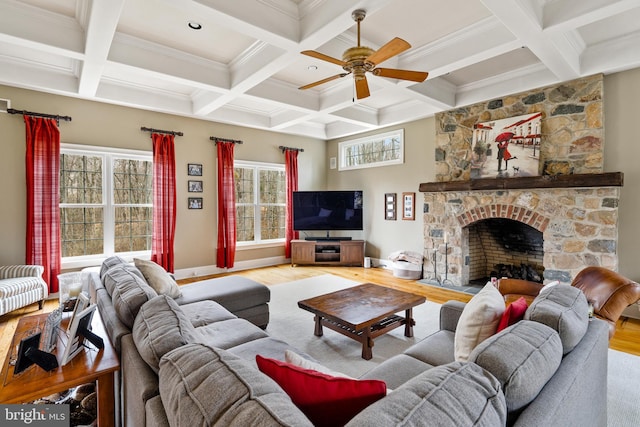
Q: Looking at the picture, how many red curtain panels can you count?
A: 4